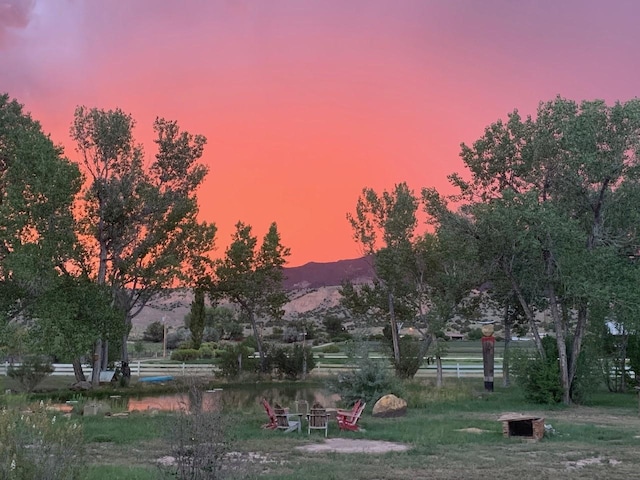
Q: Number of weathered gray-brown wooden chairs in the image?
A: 2